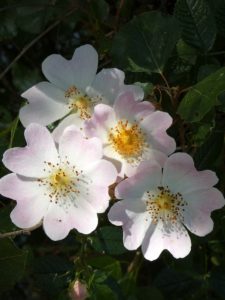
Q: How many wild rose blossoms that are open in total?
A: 4